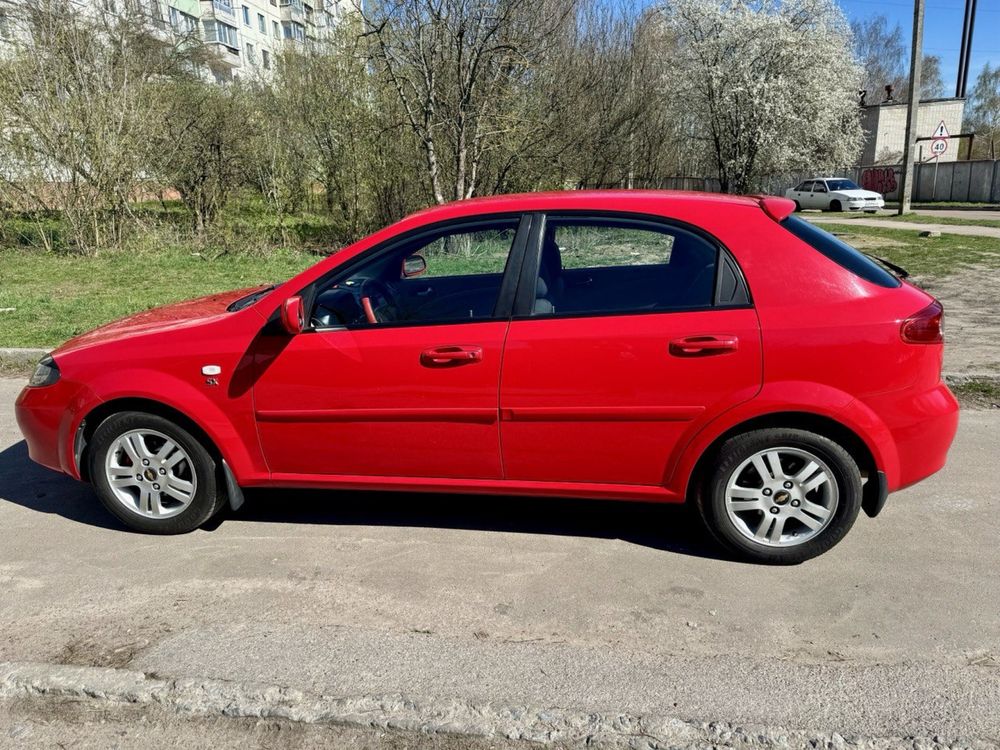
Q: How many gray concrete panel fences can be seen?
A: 1